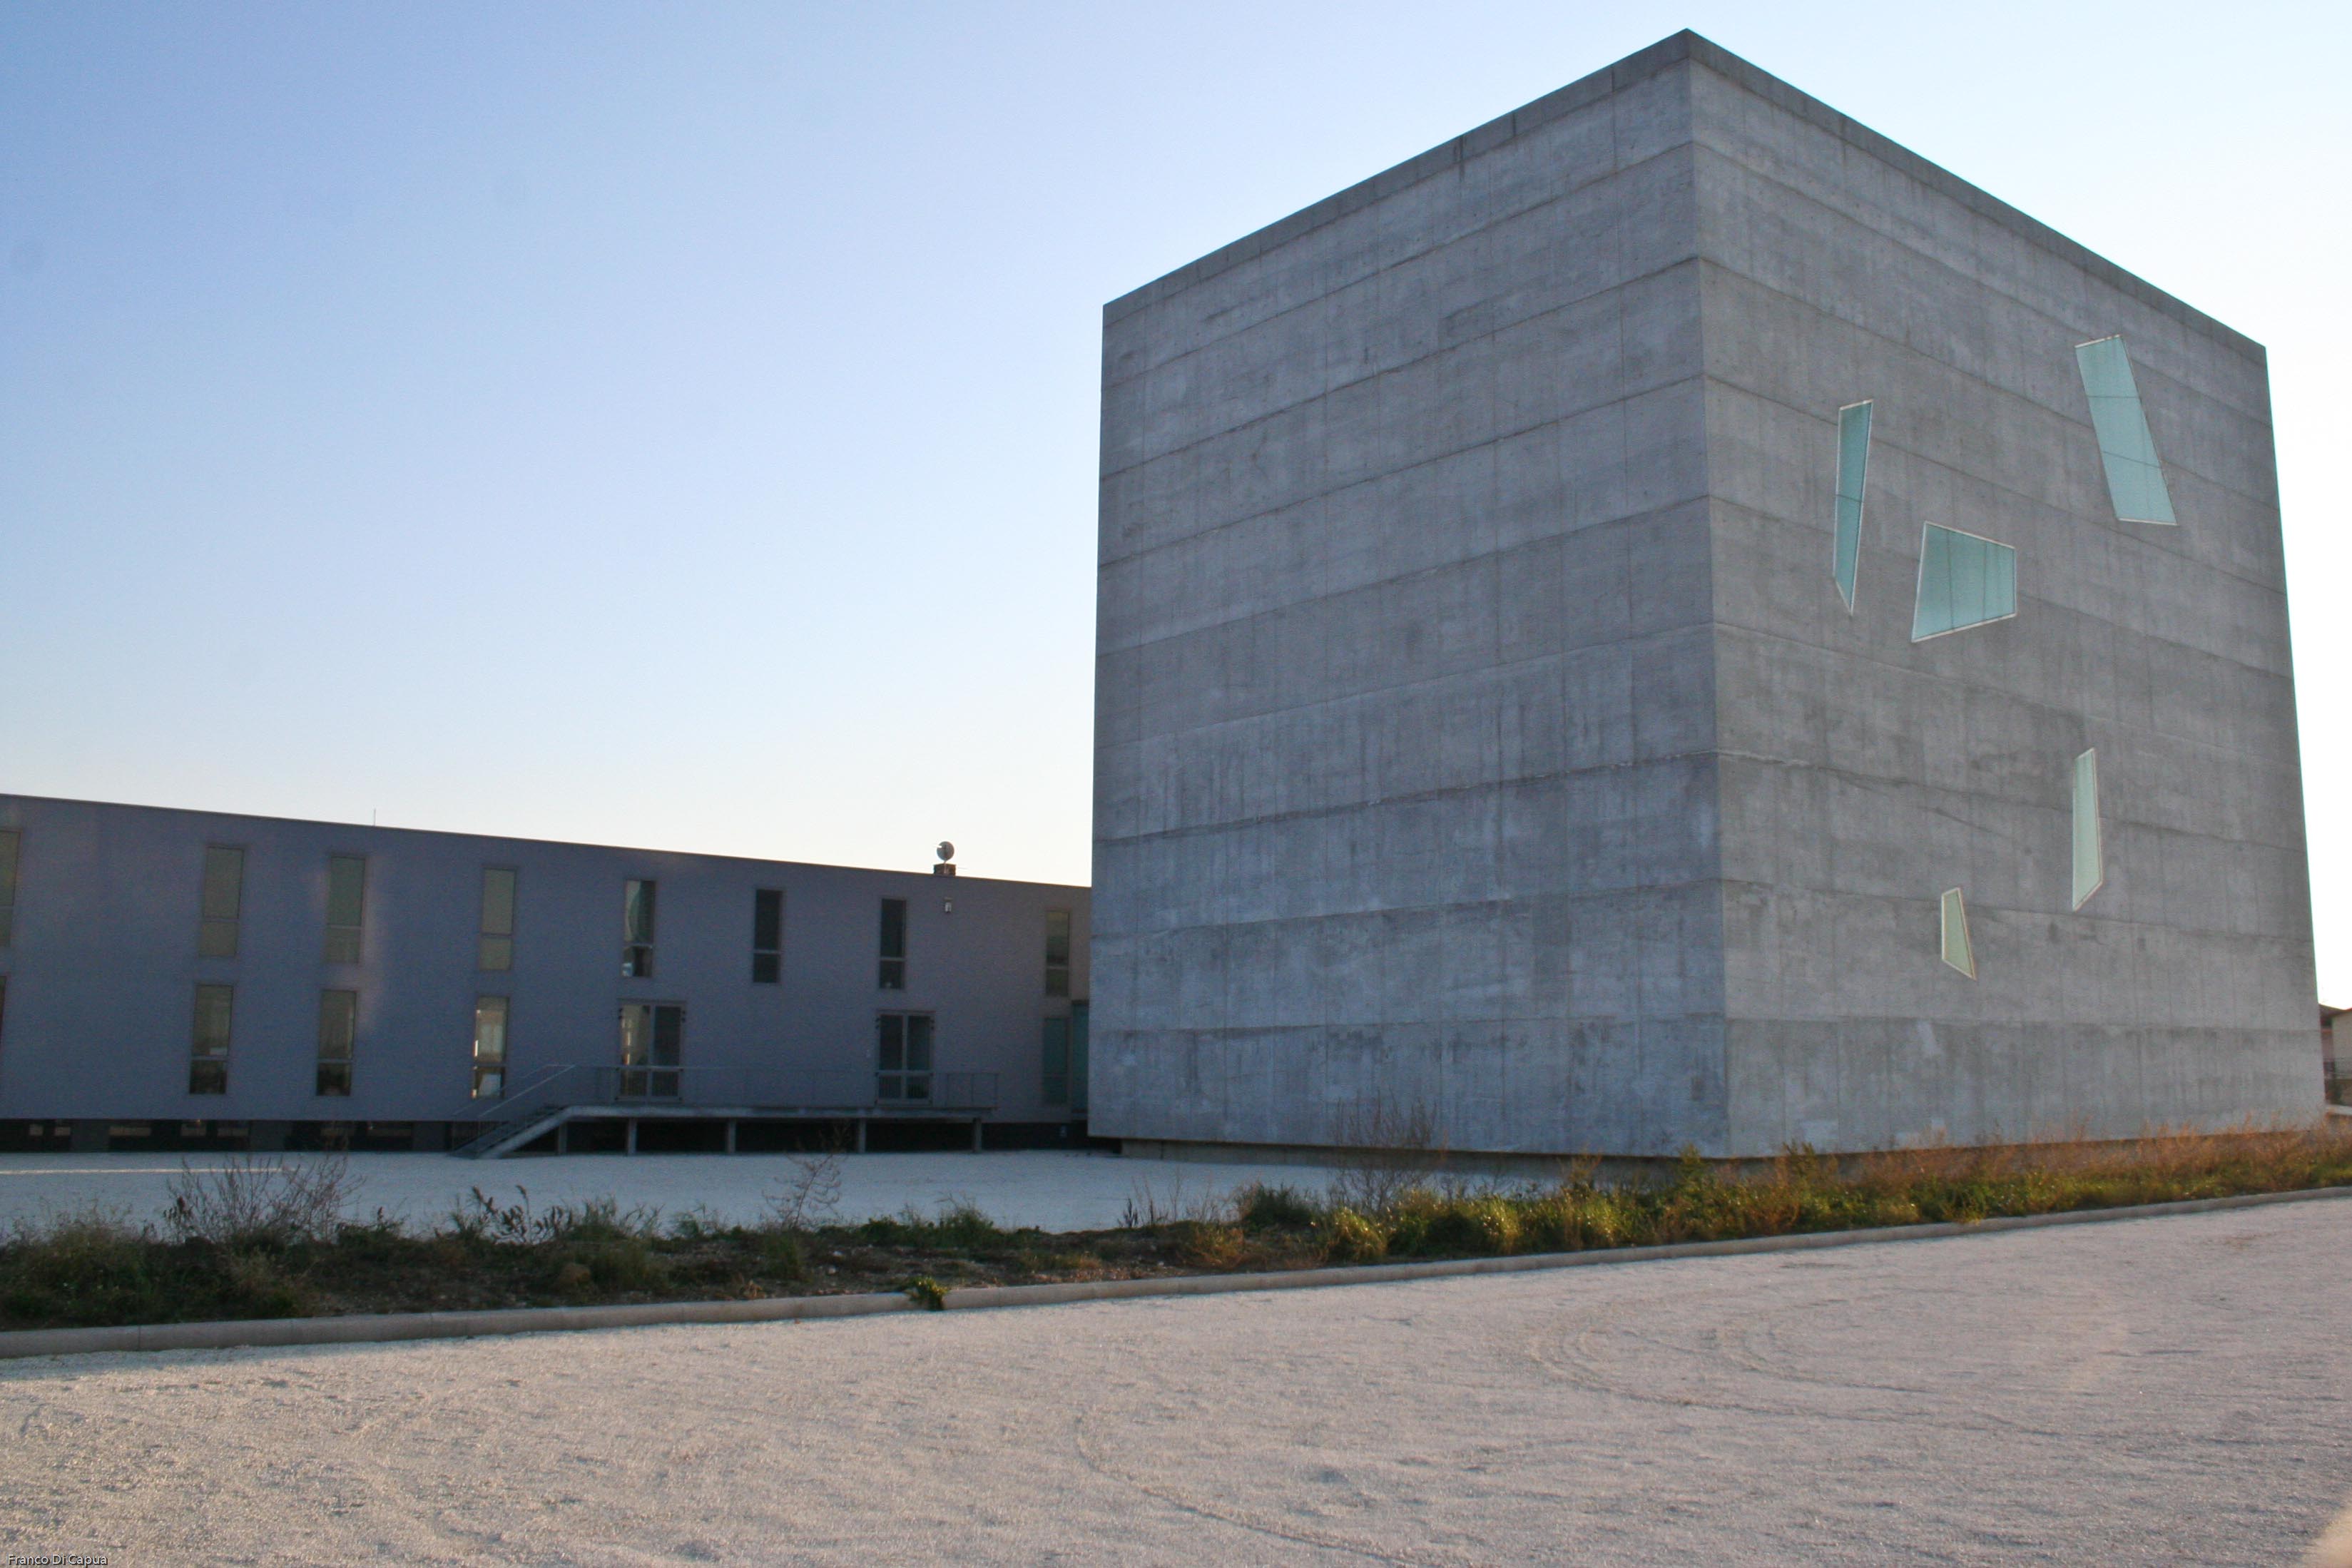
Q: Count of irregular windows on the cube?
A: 5